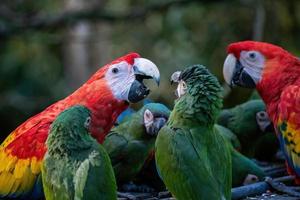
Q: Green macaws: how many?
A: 5